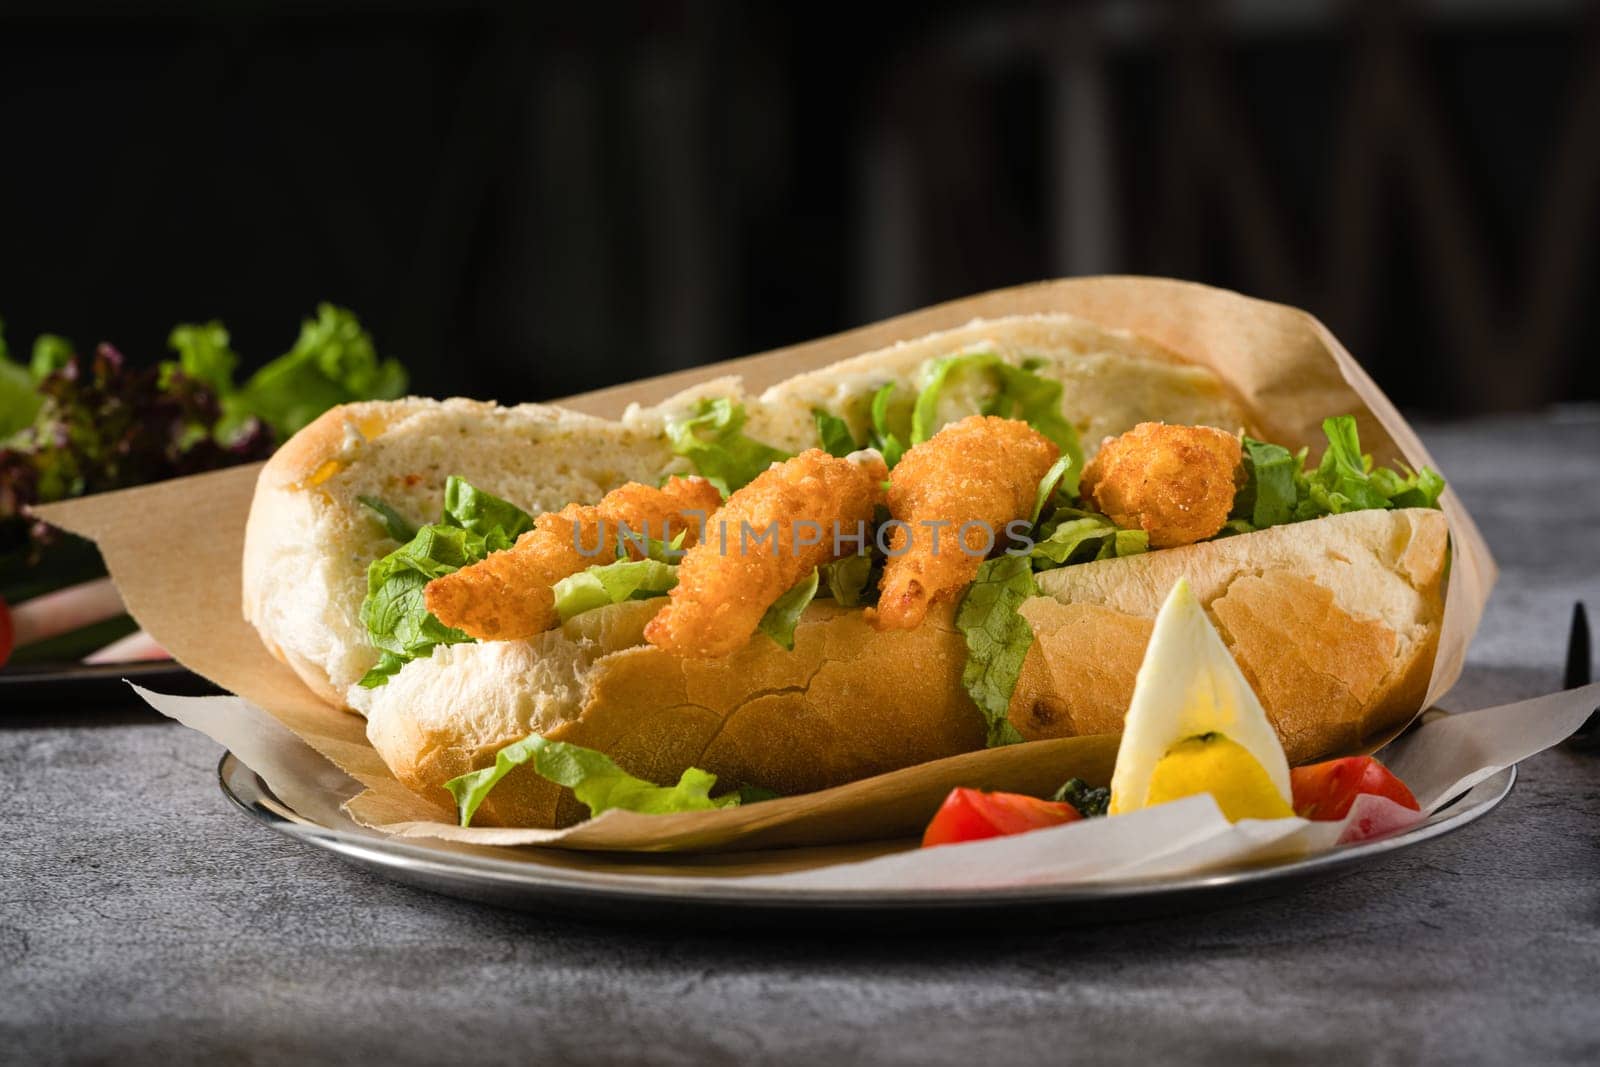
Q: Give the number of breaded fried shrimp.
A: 4